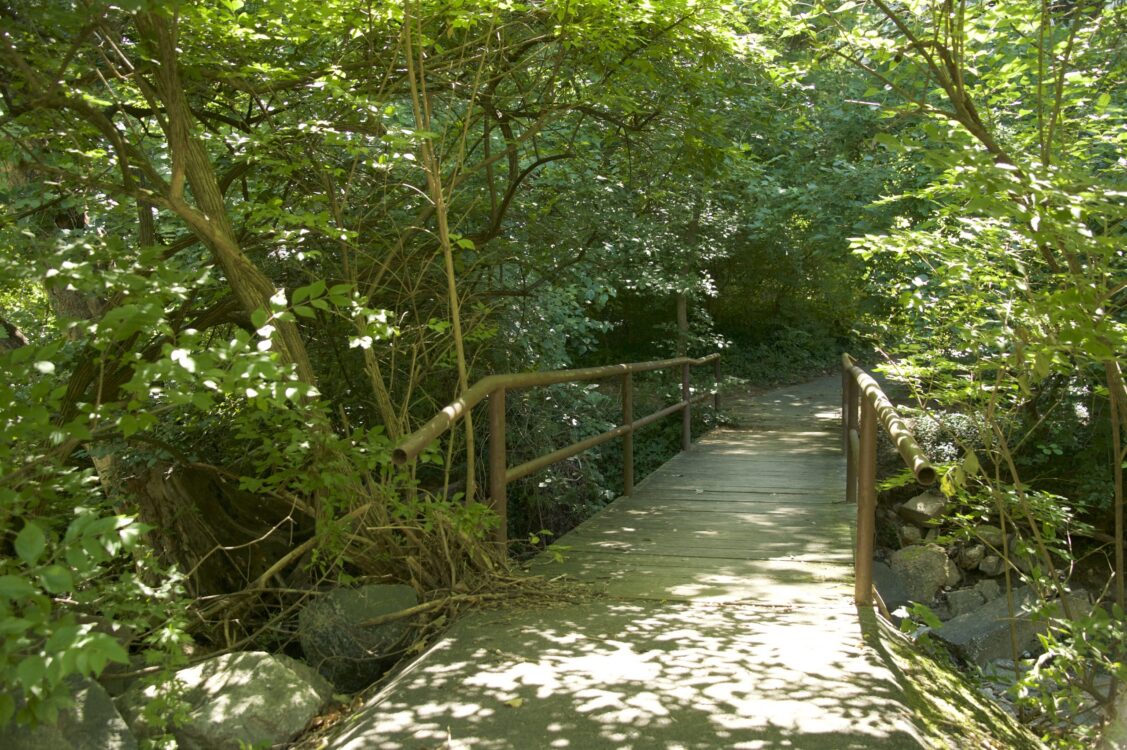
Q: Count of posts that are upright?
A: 7